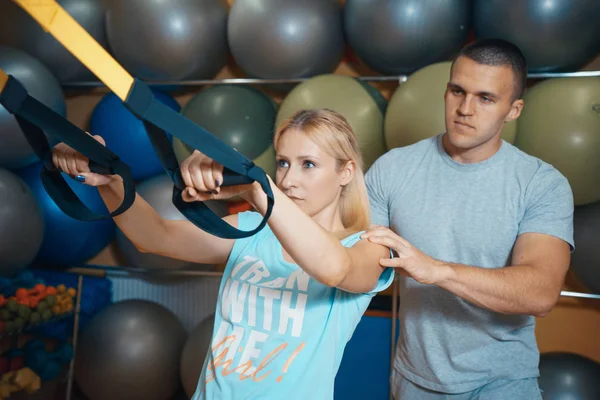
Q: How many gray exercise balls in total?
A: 12